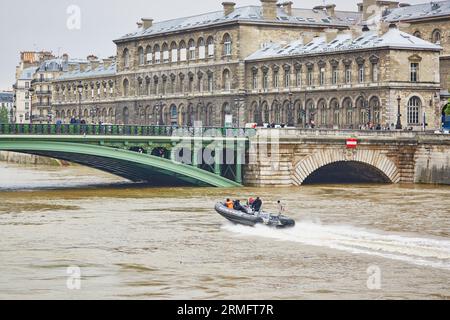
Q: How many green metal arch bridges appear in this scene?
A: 1